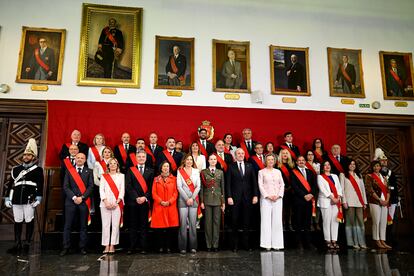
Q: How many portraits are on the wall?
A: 7